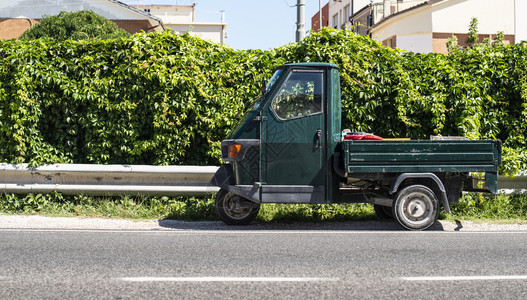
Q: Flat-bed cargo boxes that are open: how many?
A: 1